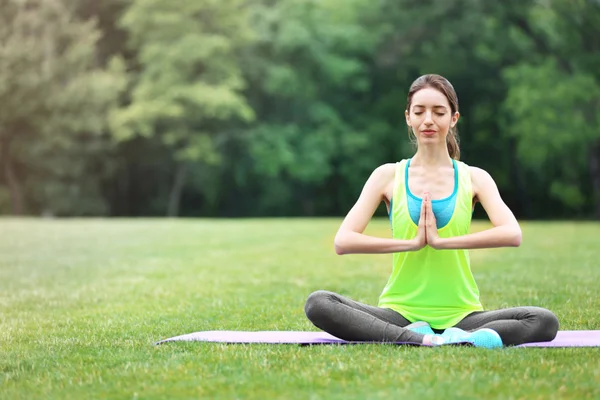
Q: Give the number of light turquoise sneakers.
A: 2